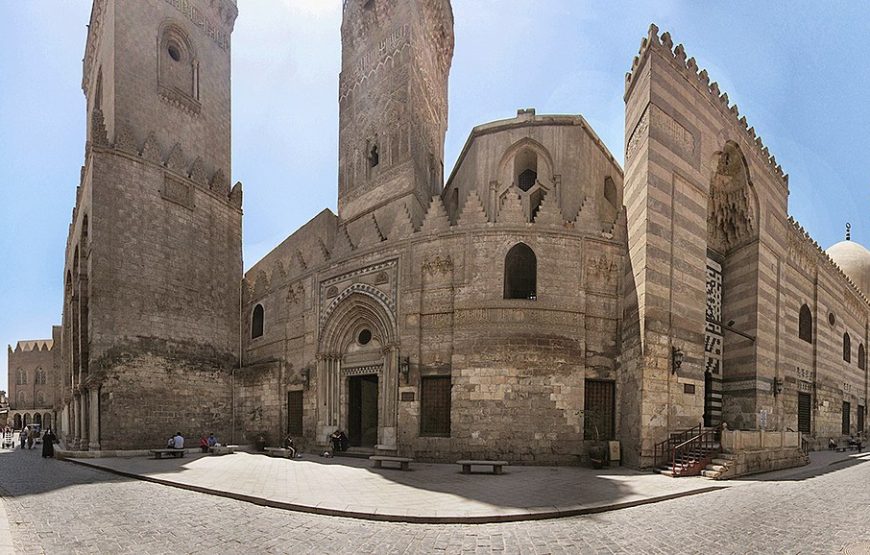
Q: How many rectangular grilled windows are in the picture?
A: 6